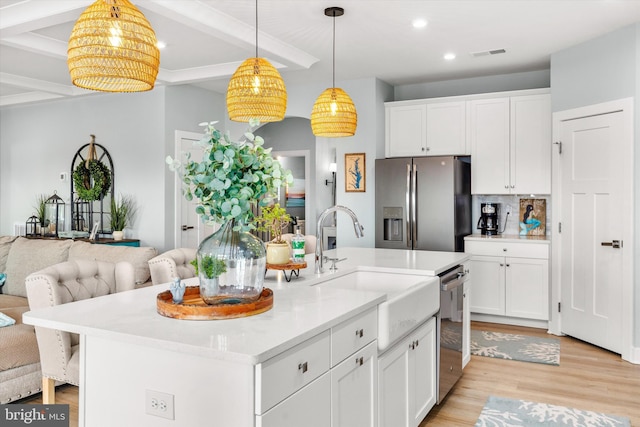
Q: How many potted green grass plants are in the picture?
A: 2